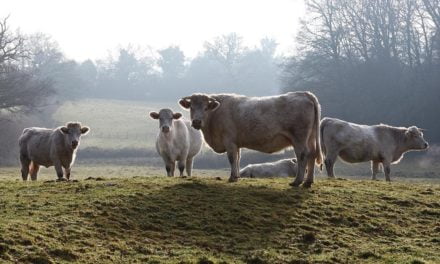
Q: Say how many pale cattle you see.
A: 5